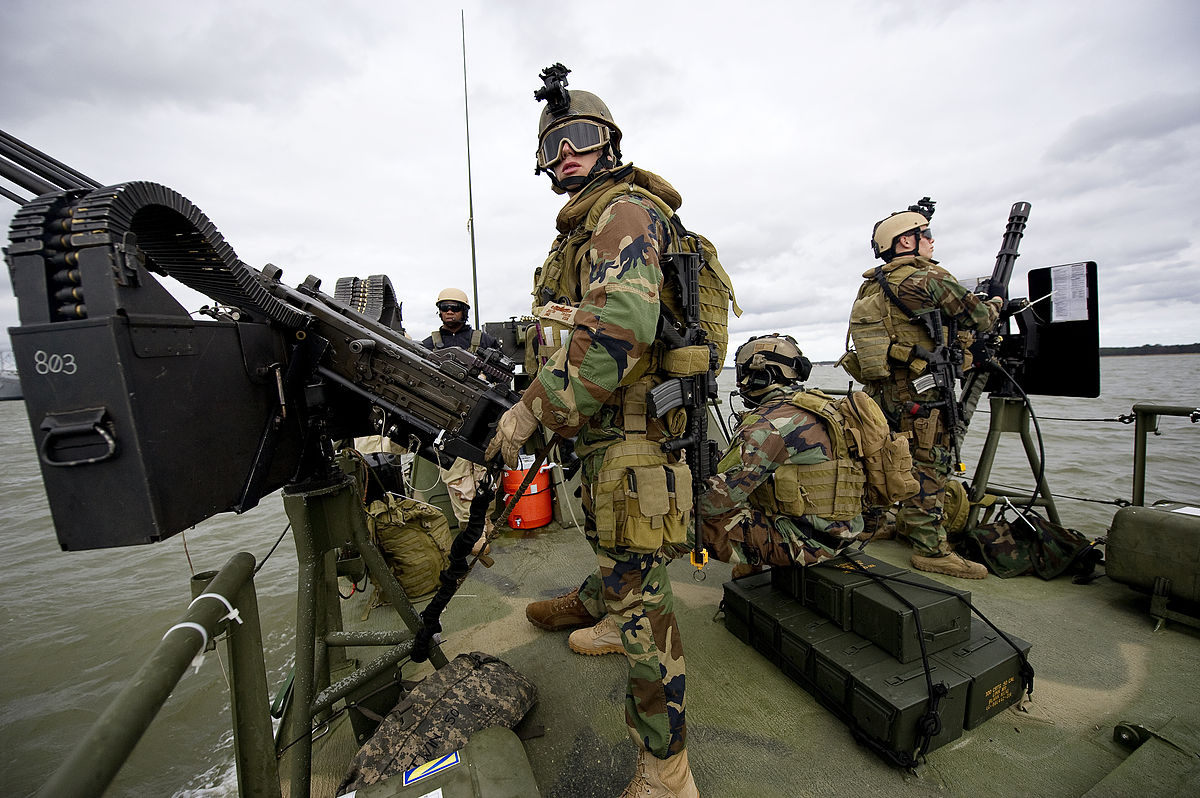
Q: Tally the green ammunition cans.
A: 9